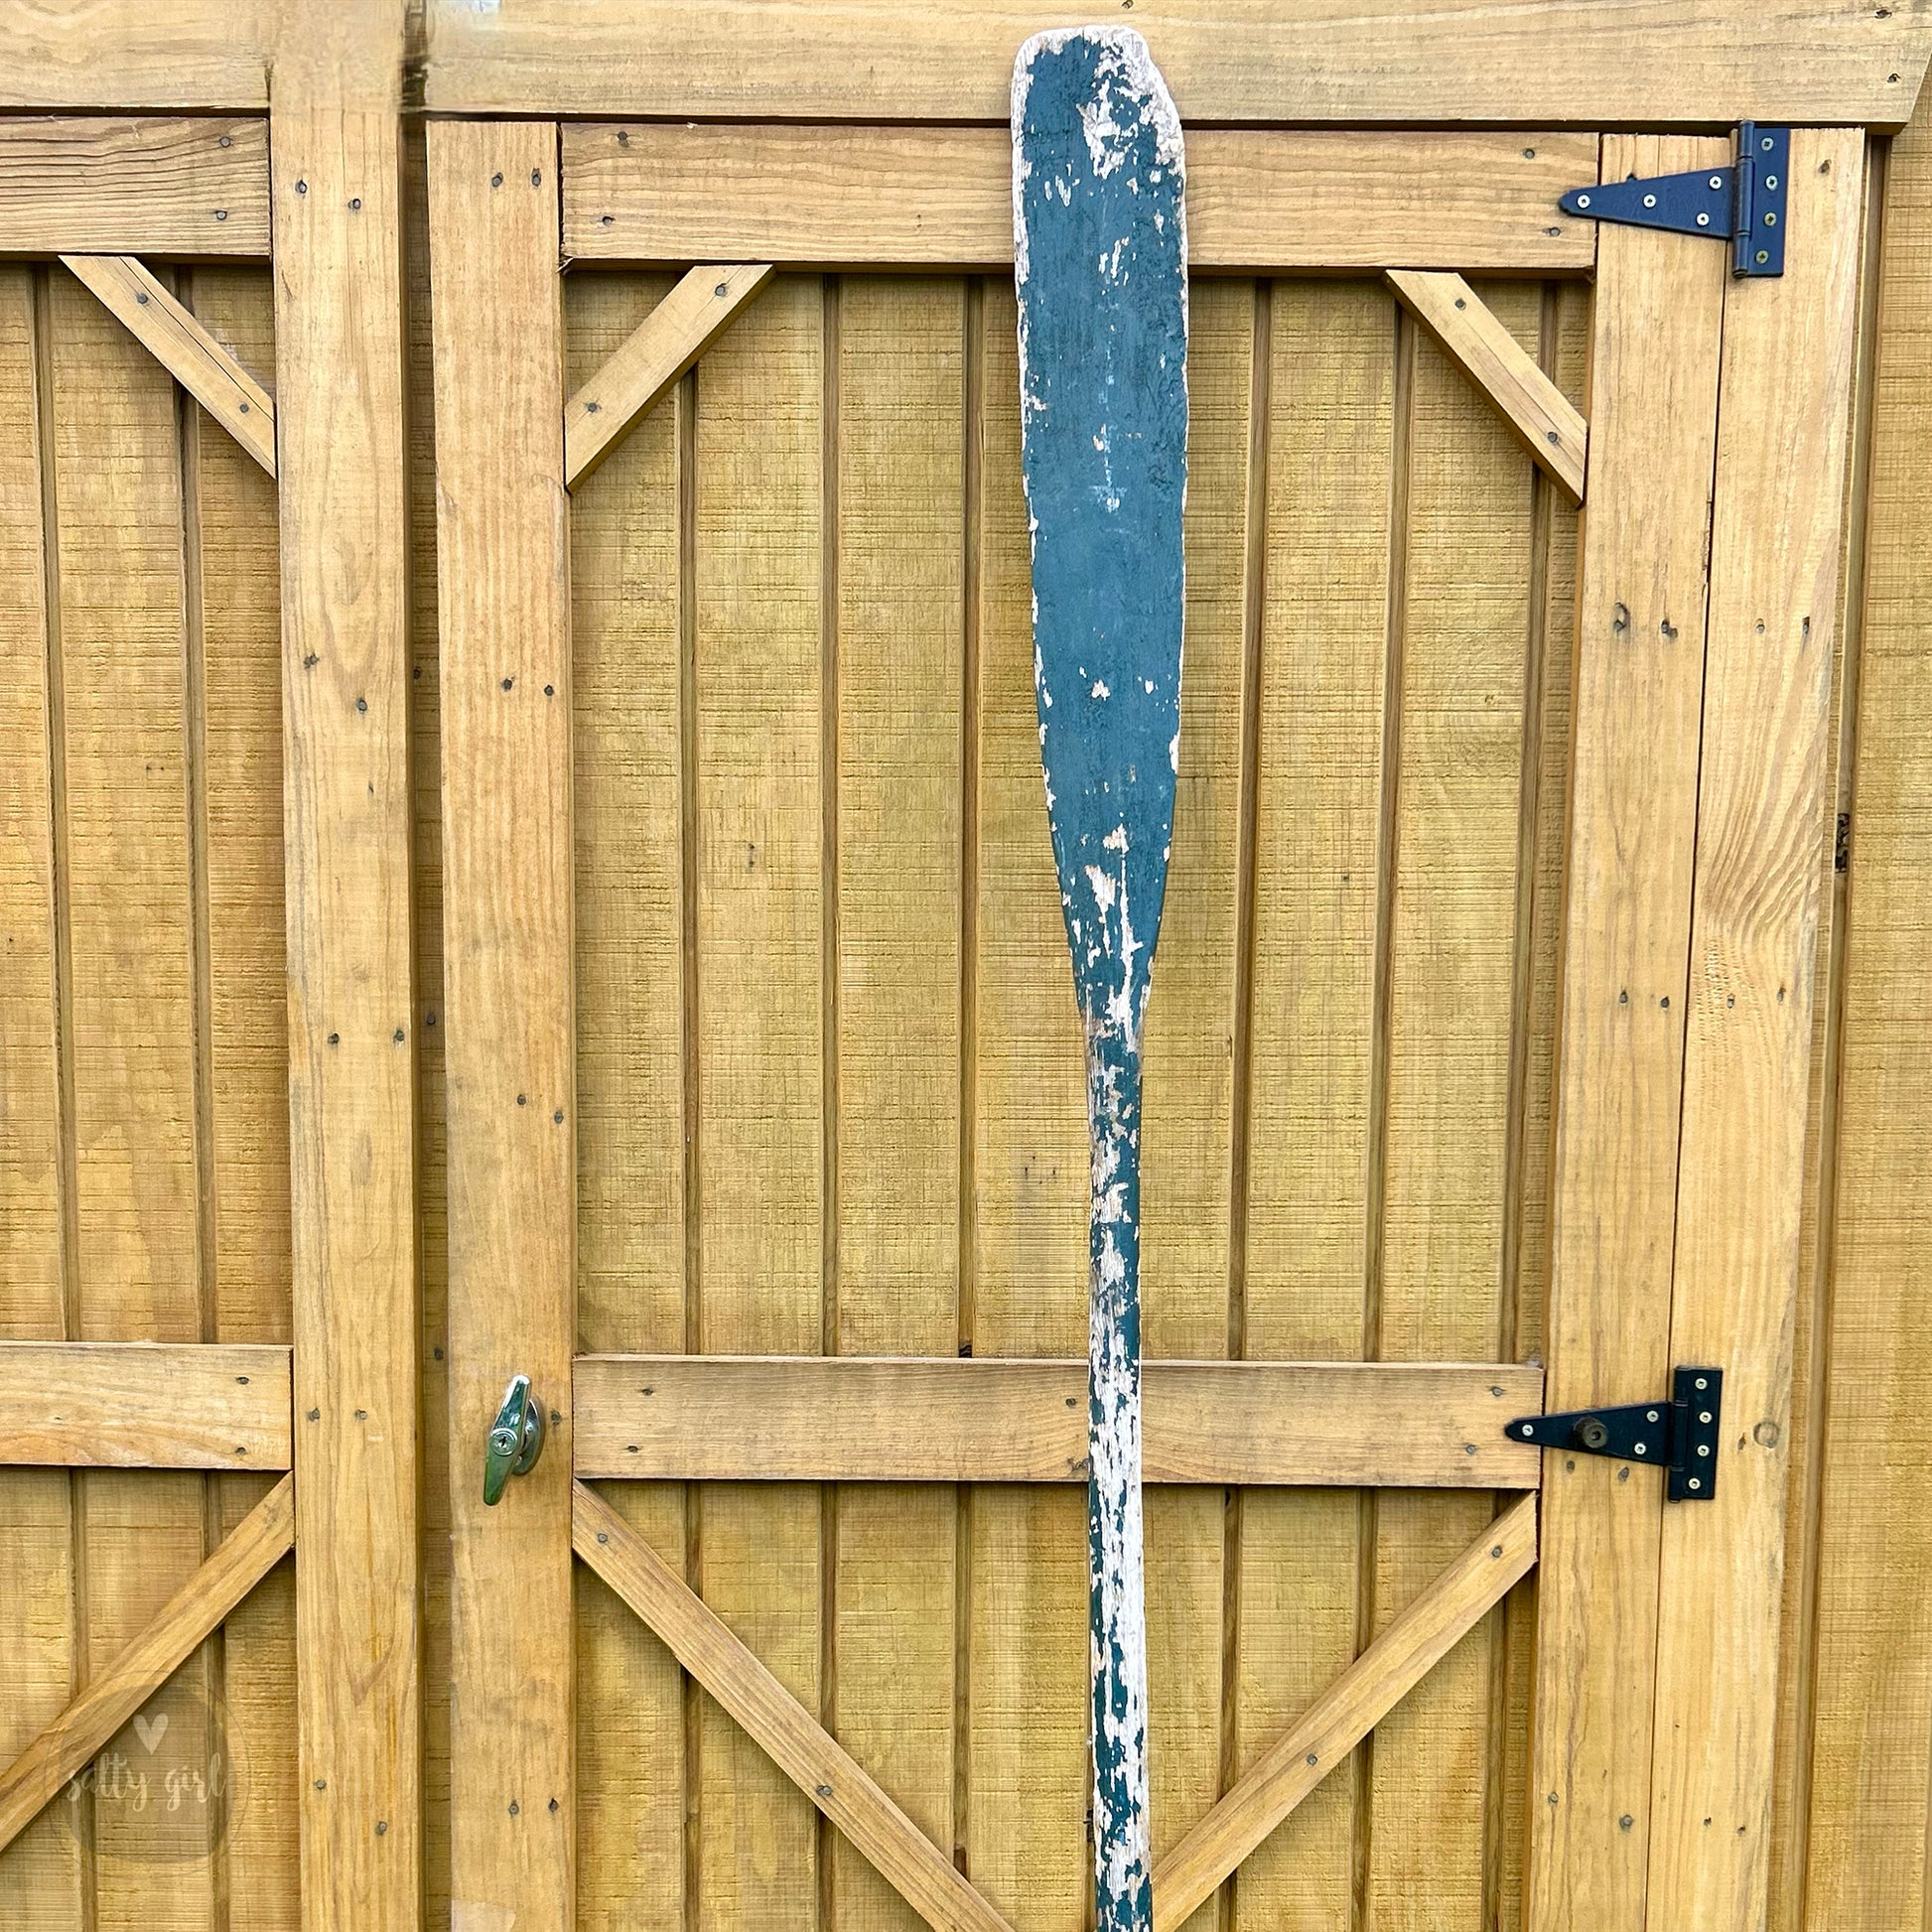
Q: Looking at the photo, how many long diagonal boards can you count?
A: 3